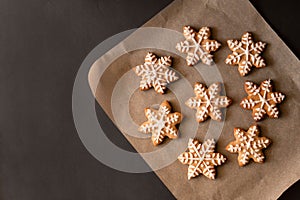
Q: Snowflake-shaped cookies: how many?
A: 8